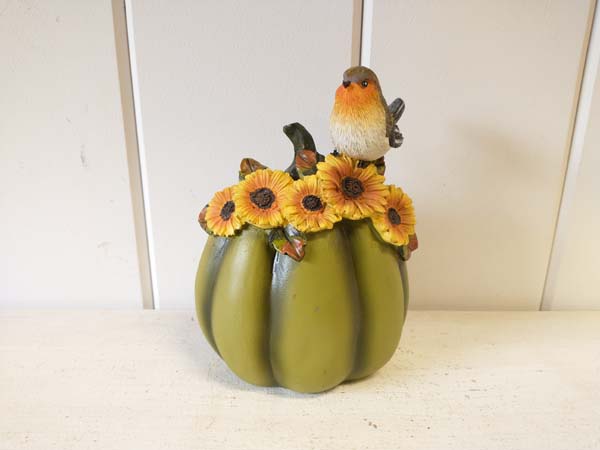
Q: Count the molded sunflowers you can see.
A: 5